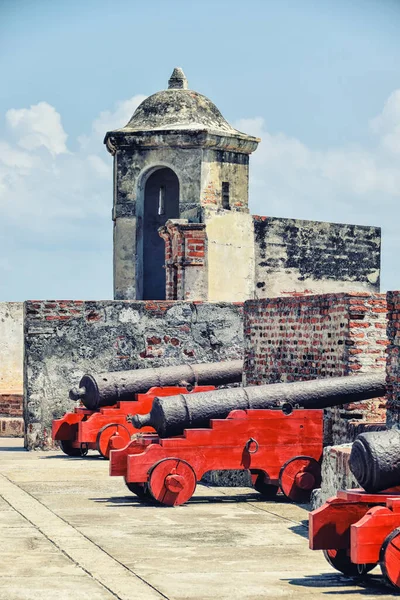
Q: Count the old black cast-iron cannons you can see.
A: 3